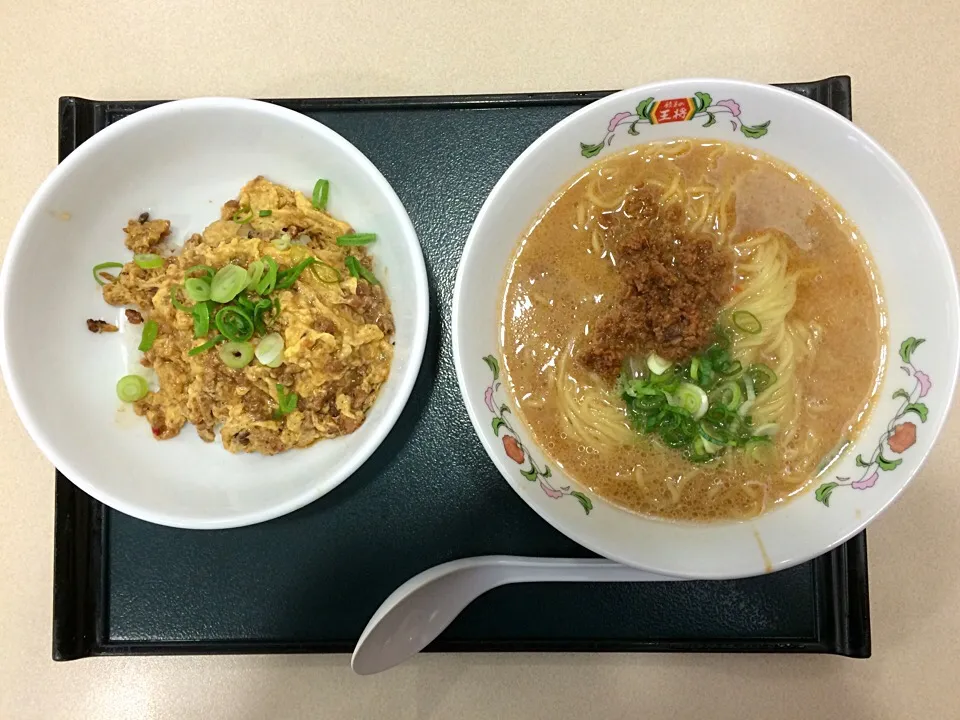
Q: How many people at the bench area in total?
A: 0